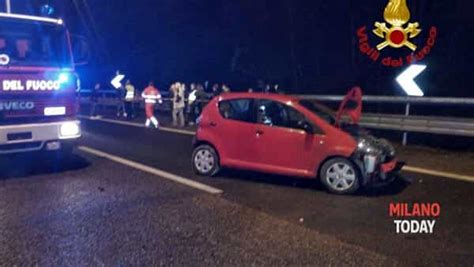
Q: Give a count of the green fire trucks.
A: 0